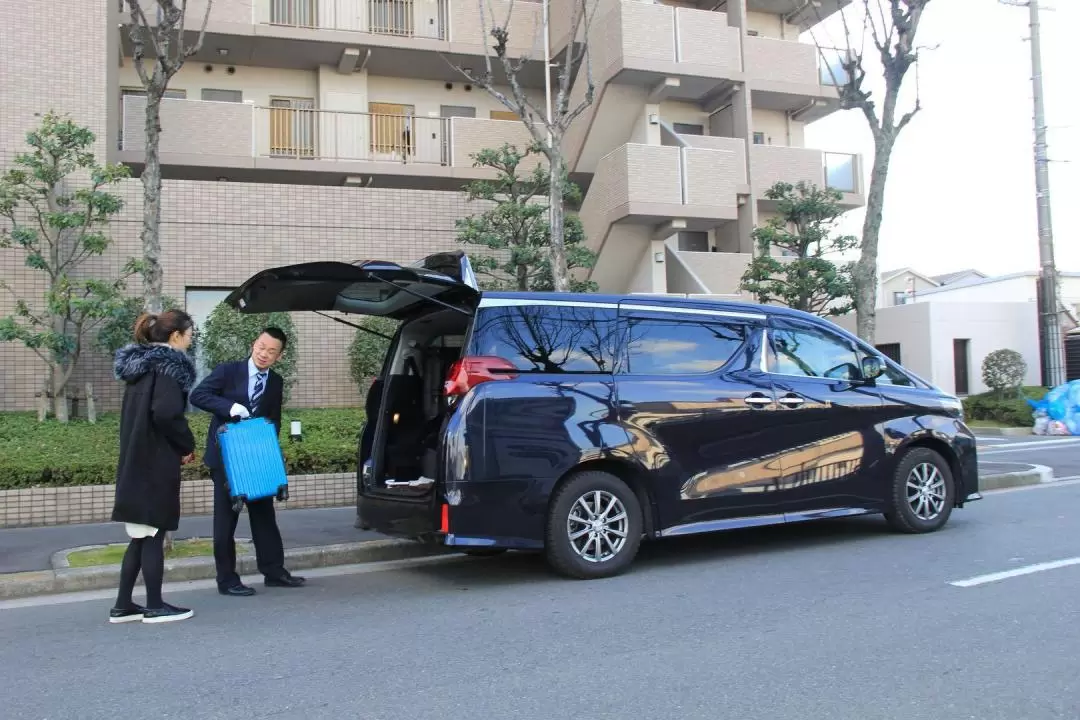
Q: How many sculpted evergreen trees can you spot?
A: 3